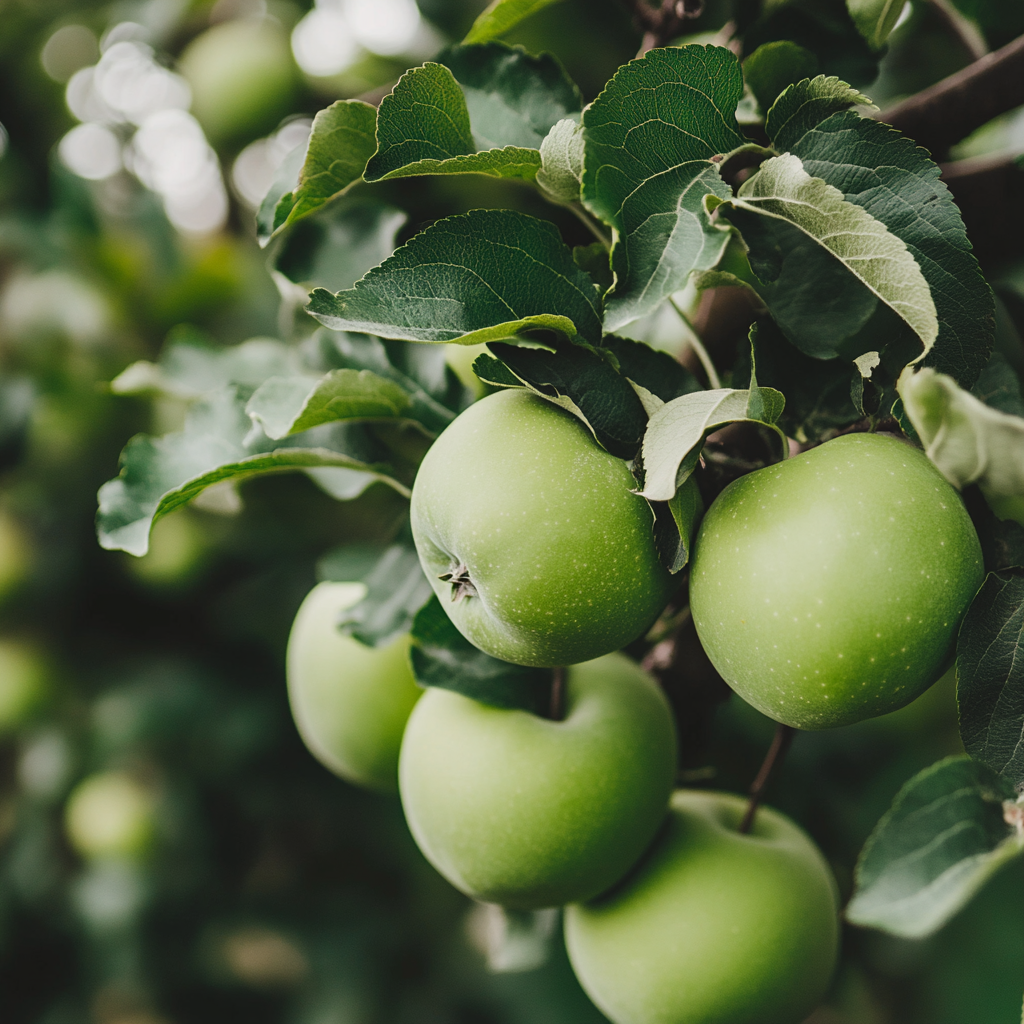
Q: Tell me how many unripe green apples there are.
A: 5